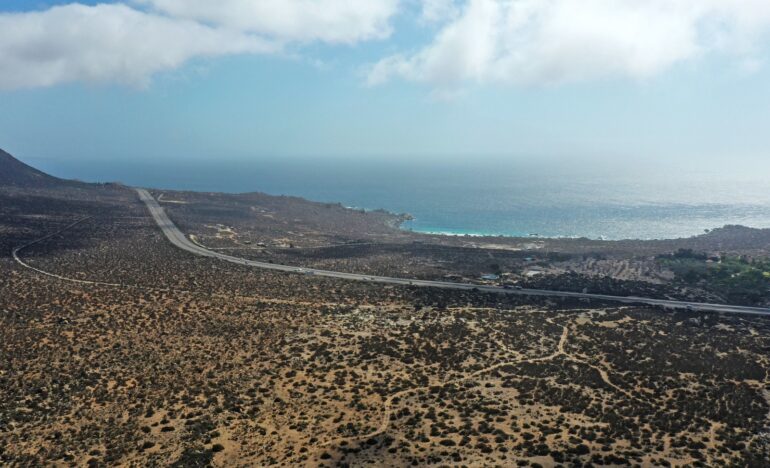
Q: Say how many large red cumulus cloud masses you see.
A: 0